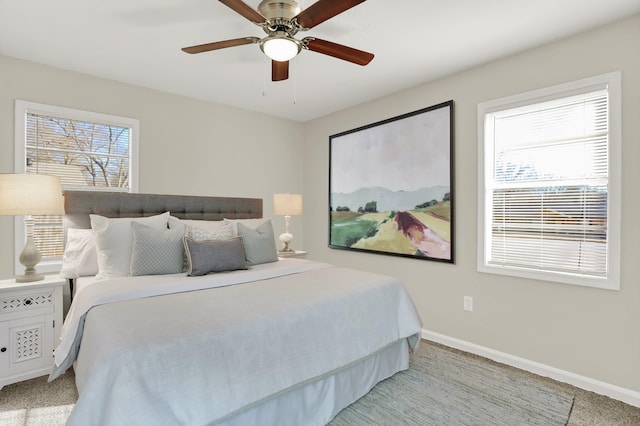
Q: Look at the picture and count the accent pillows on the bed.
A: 4